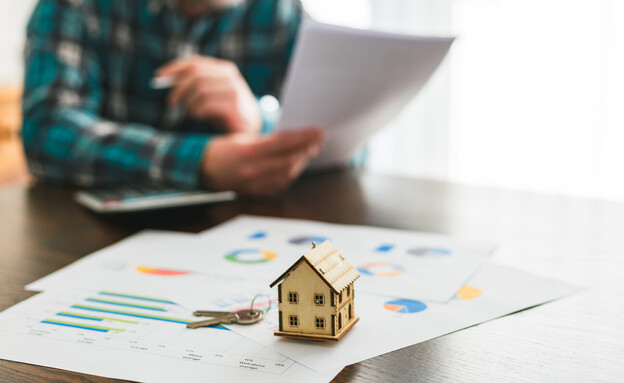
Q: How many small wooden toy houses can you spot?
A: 1